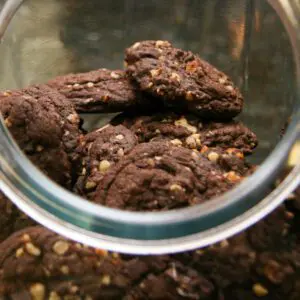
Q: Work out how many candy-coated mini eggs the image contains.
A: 0